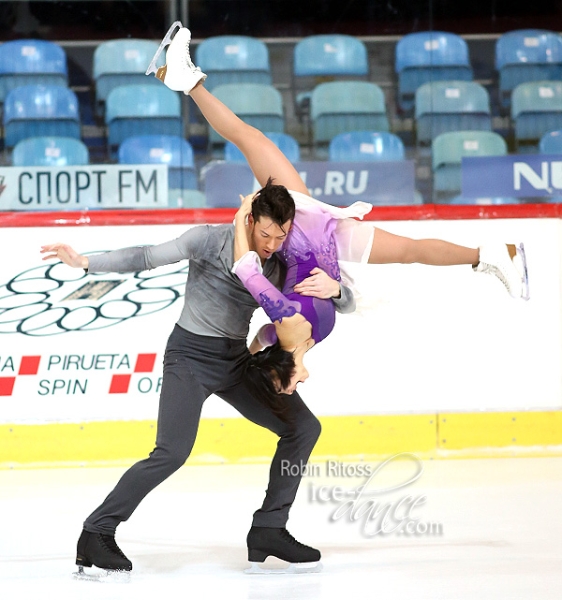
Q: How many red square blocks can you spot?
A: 4